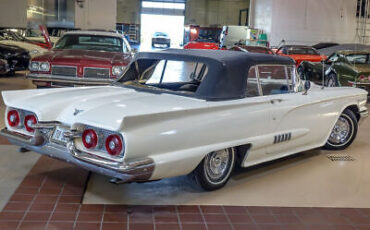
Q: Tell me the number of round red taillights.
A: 4